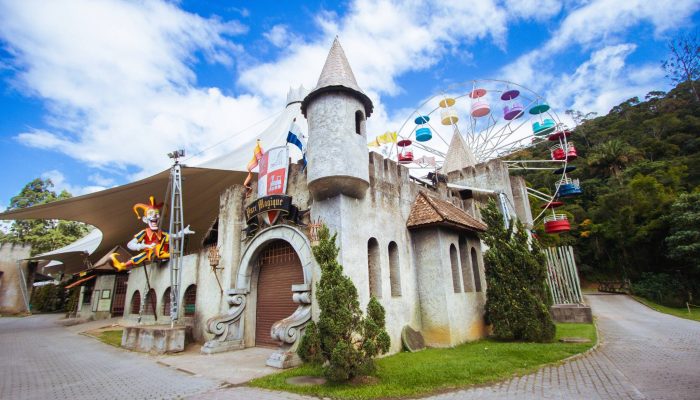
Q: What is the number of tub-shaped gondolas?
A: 9